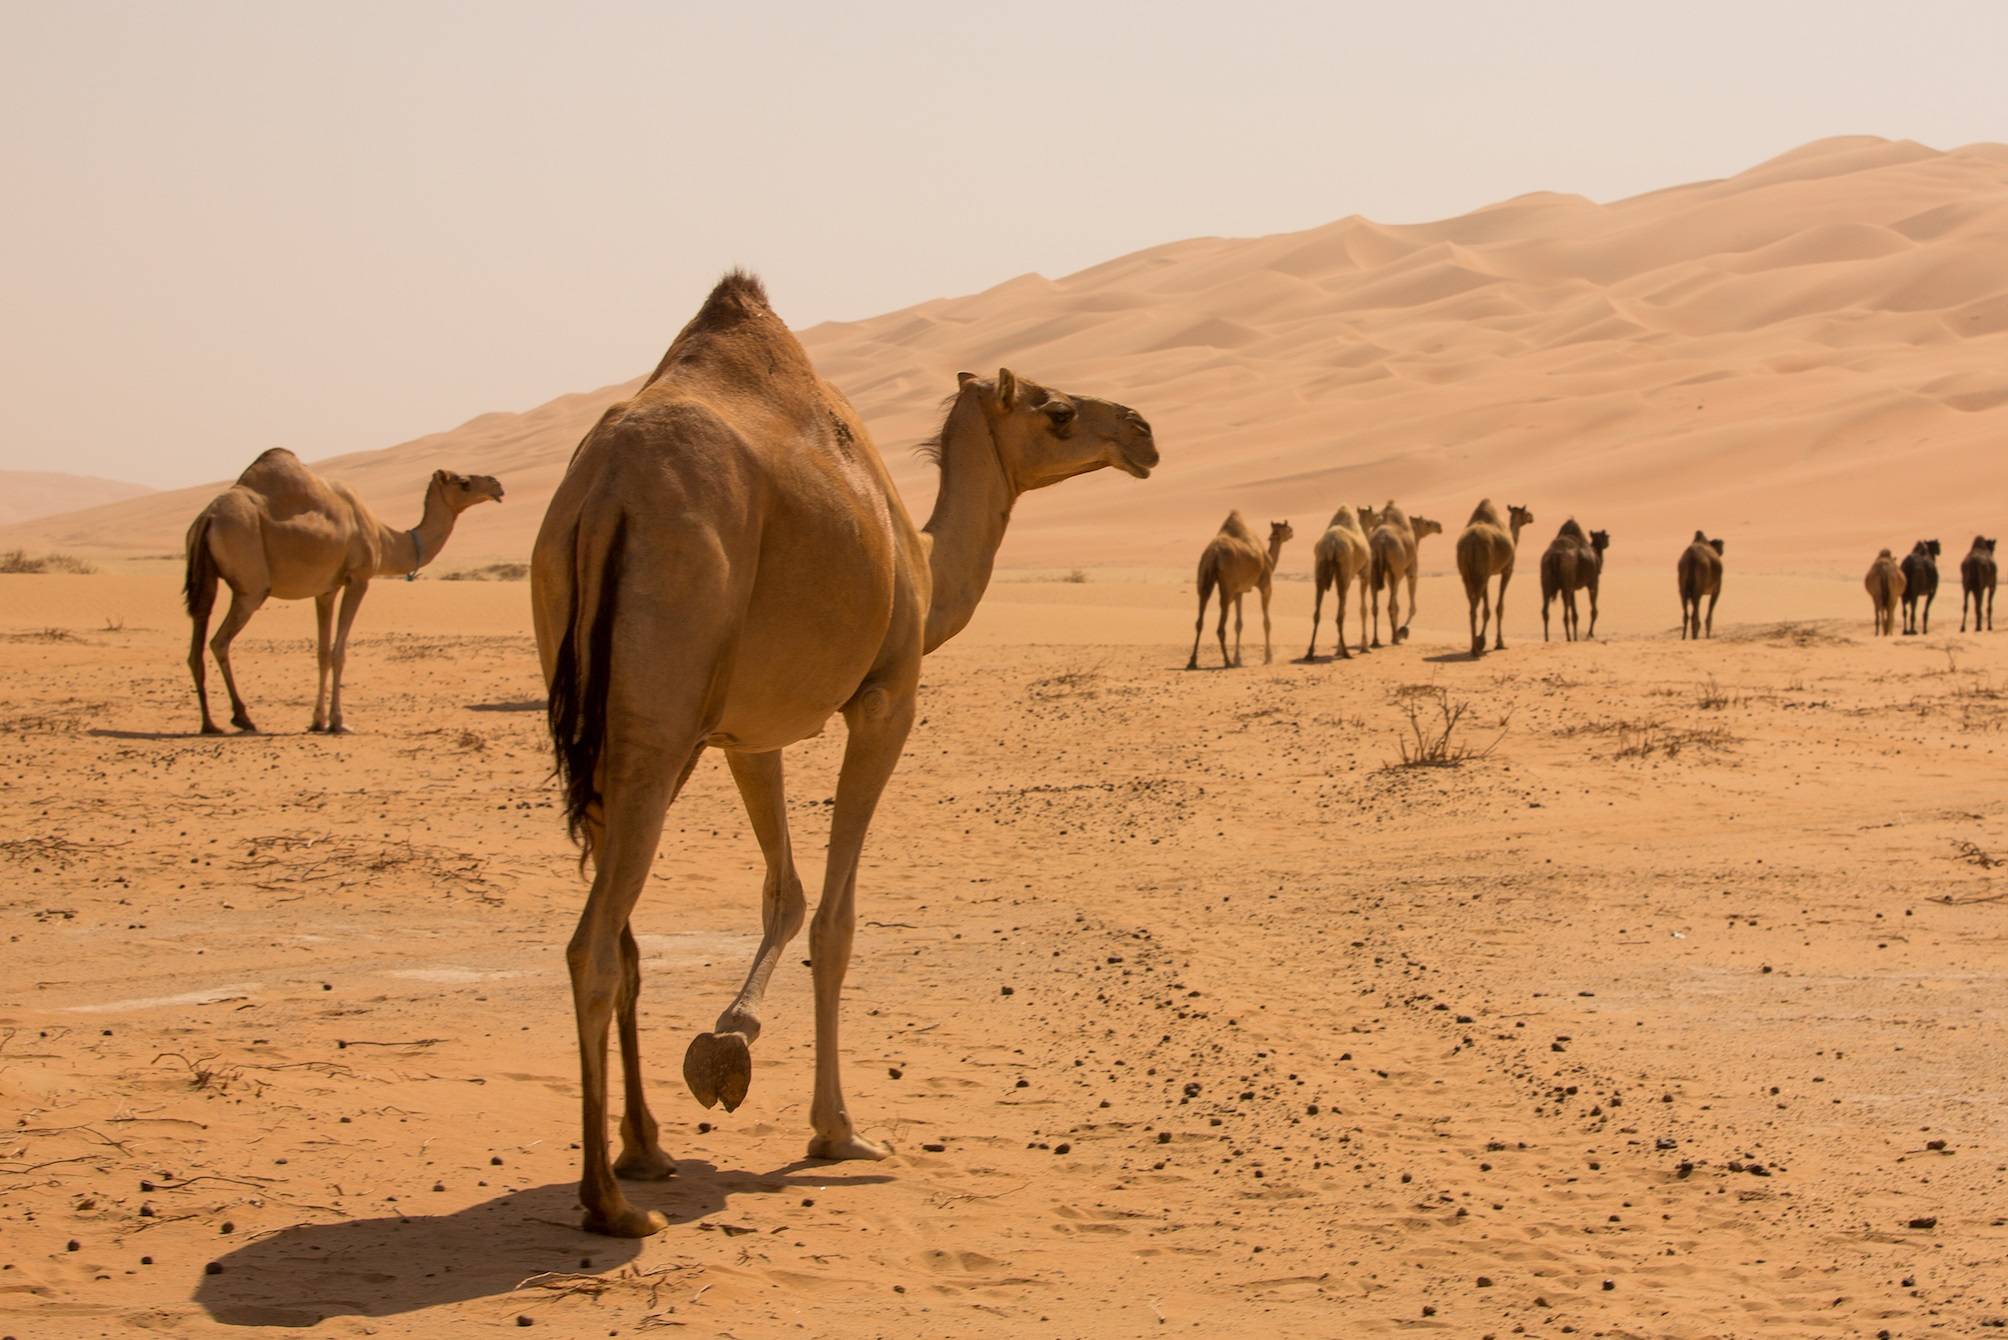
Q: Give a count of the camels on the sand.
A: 11